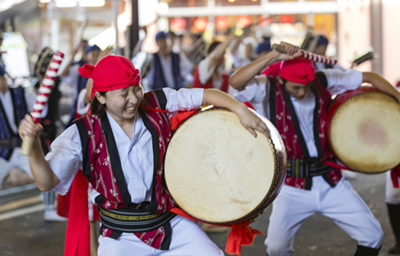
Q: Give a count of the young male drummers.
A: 1